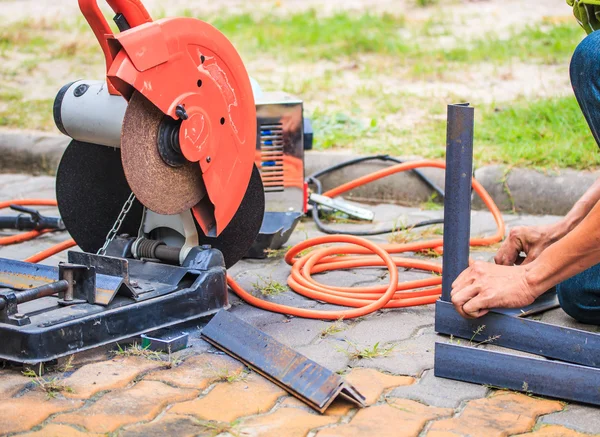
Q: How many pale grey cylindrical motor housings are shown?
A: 1